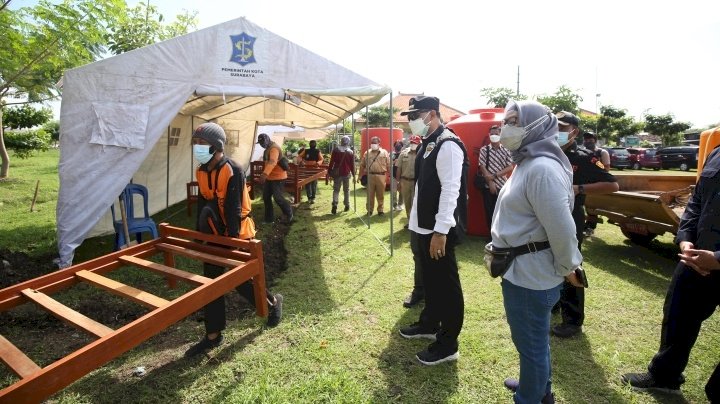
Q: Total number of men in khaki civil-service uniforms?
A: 2